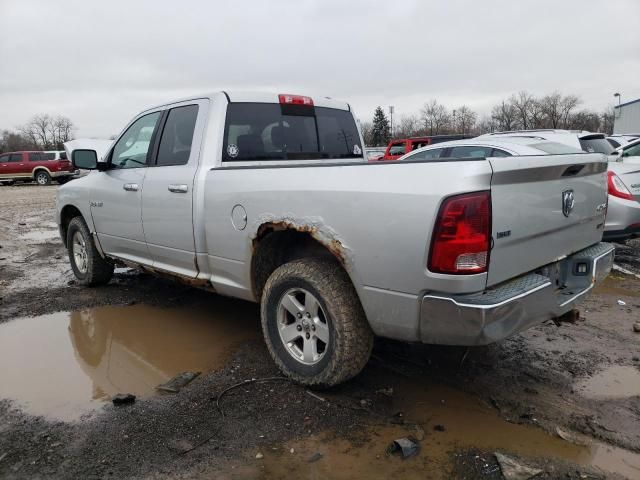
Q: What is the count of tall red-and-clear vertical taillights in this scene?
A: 1